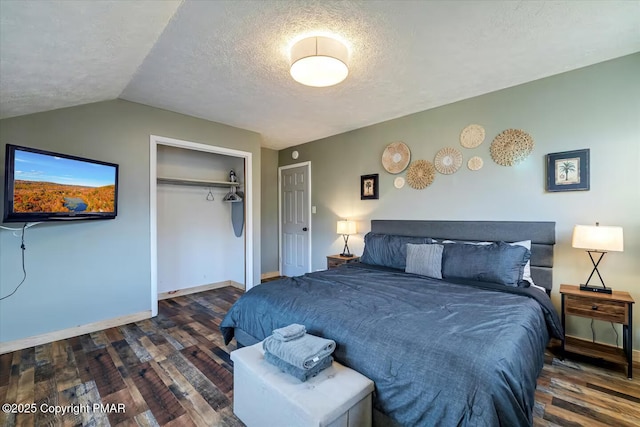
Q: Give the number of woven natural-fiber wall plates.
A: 7